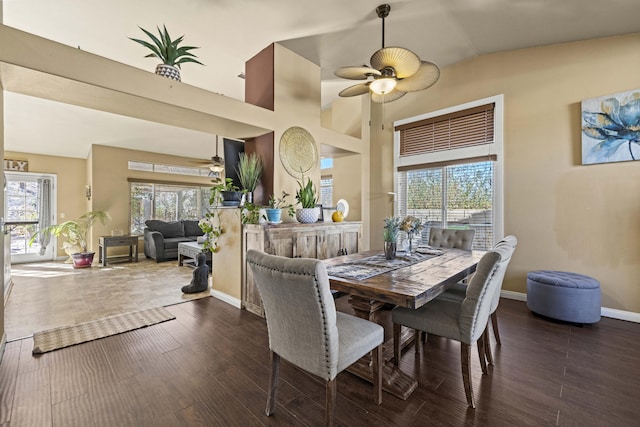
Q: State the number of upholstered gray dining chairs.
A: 4